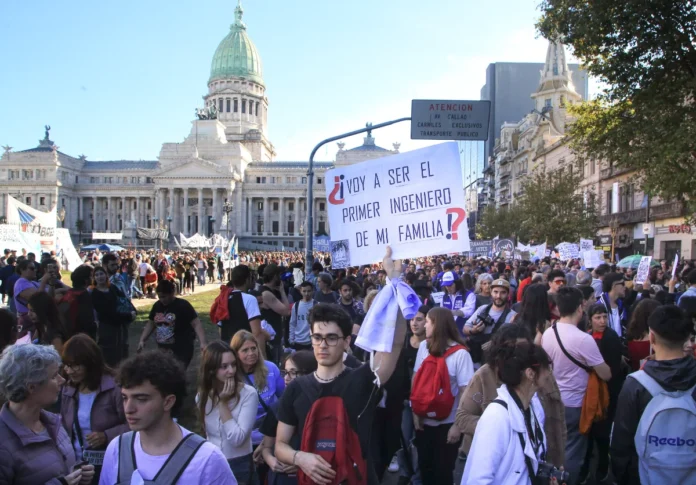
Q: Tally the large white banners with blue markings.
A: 1